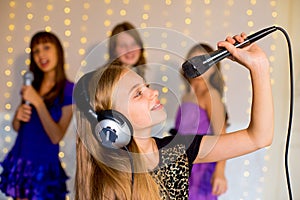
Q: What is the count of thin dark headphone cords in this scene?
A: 1